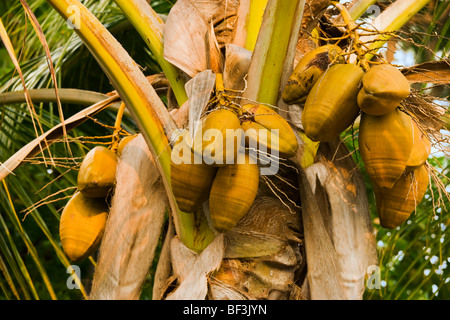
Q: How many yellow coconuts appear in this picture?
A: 13